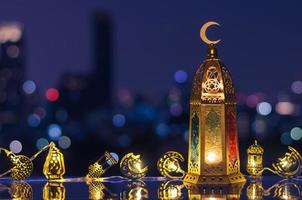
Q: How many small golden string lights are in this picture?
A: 7